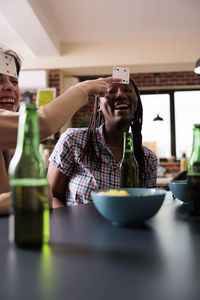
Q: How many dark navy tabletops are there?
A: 1